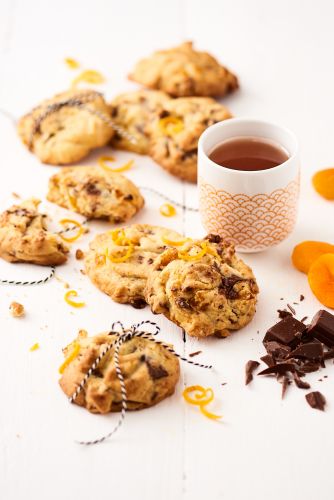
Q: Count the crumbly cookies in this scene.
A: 9